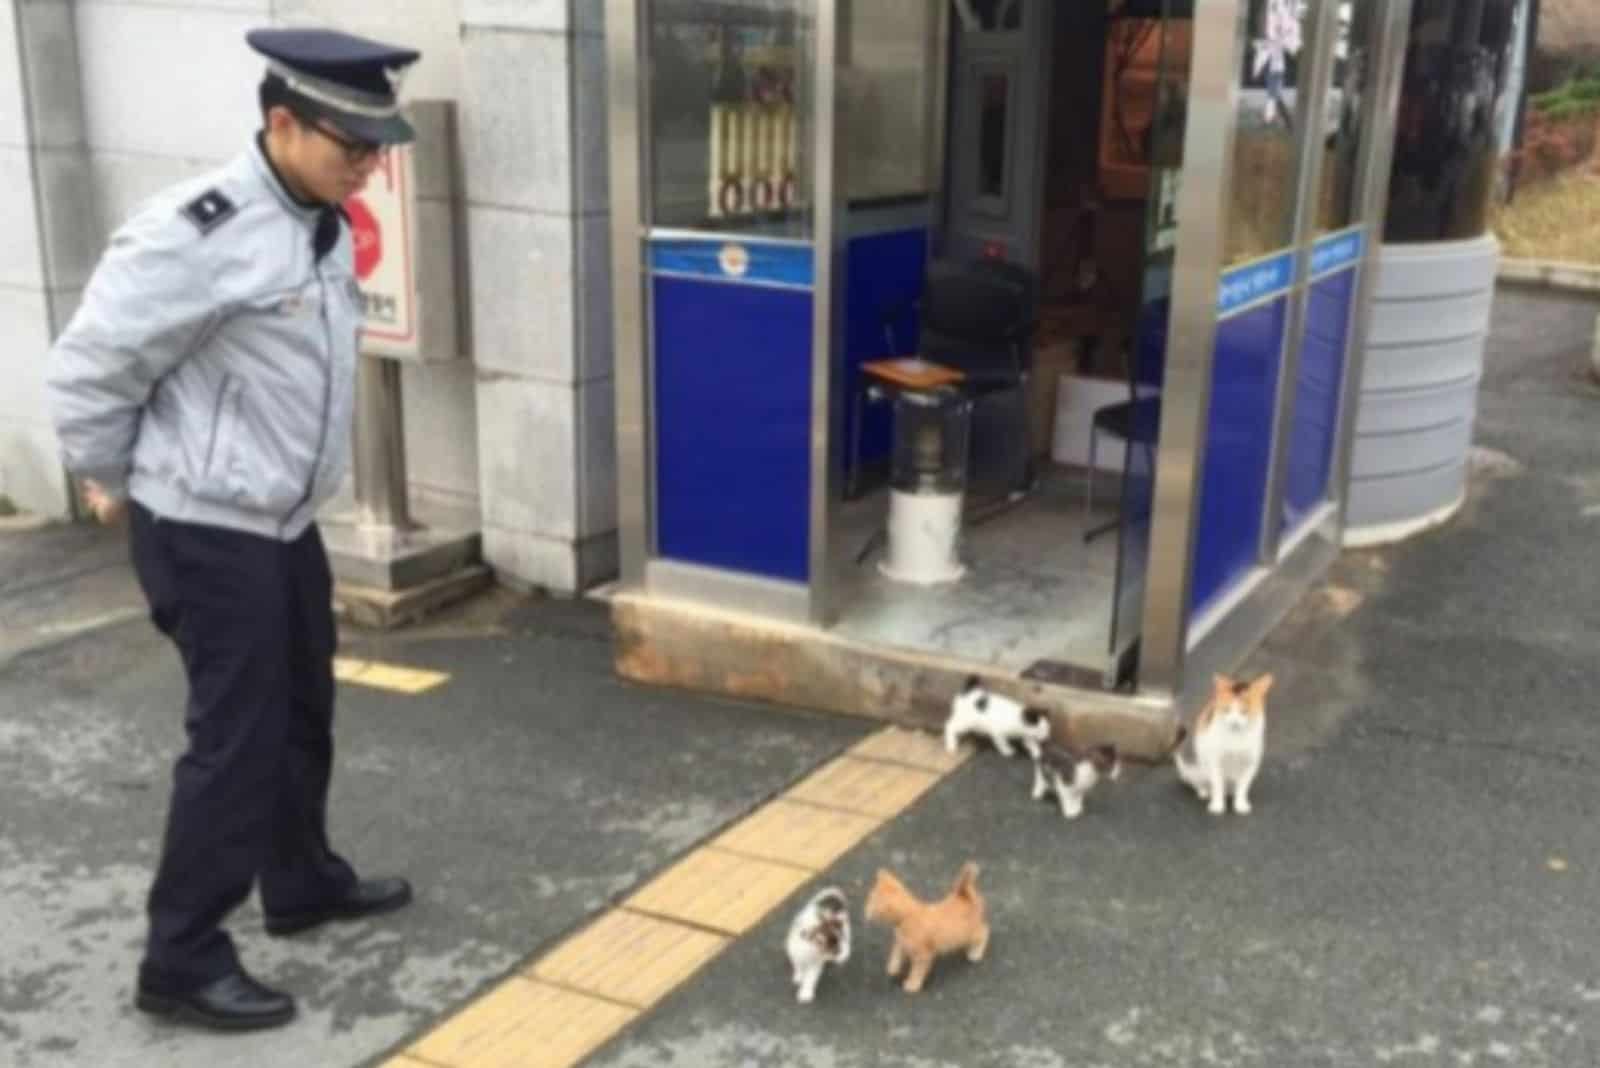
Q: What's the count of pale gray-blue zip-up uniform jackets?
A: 1